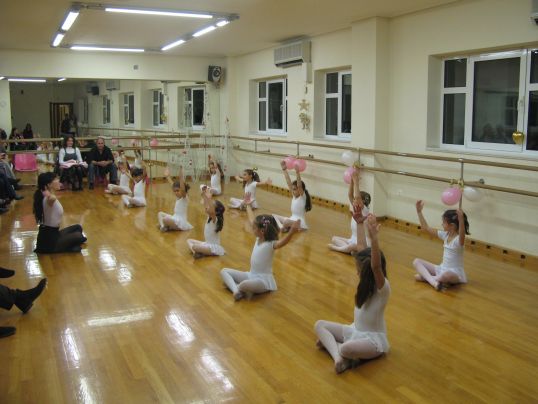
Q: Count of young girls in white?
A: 11